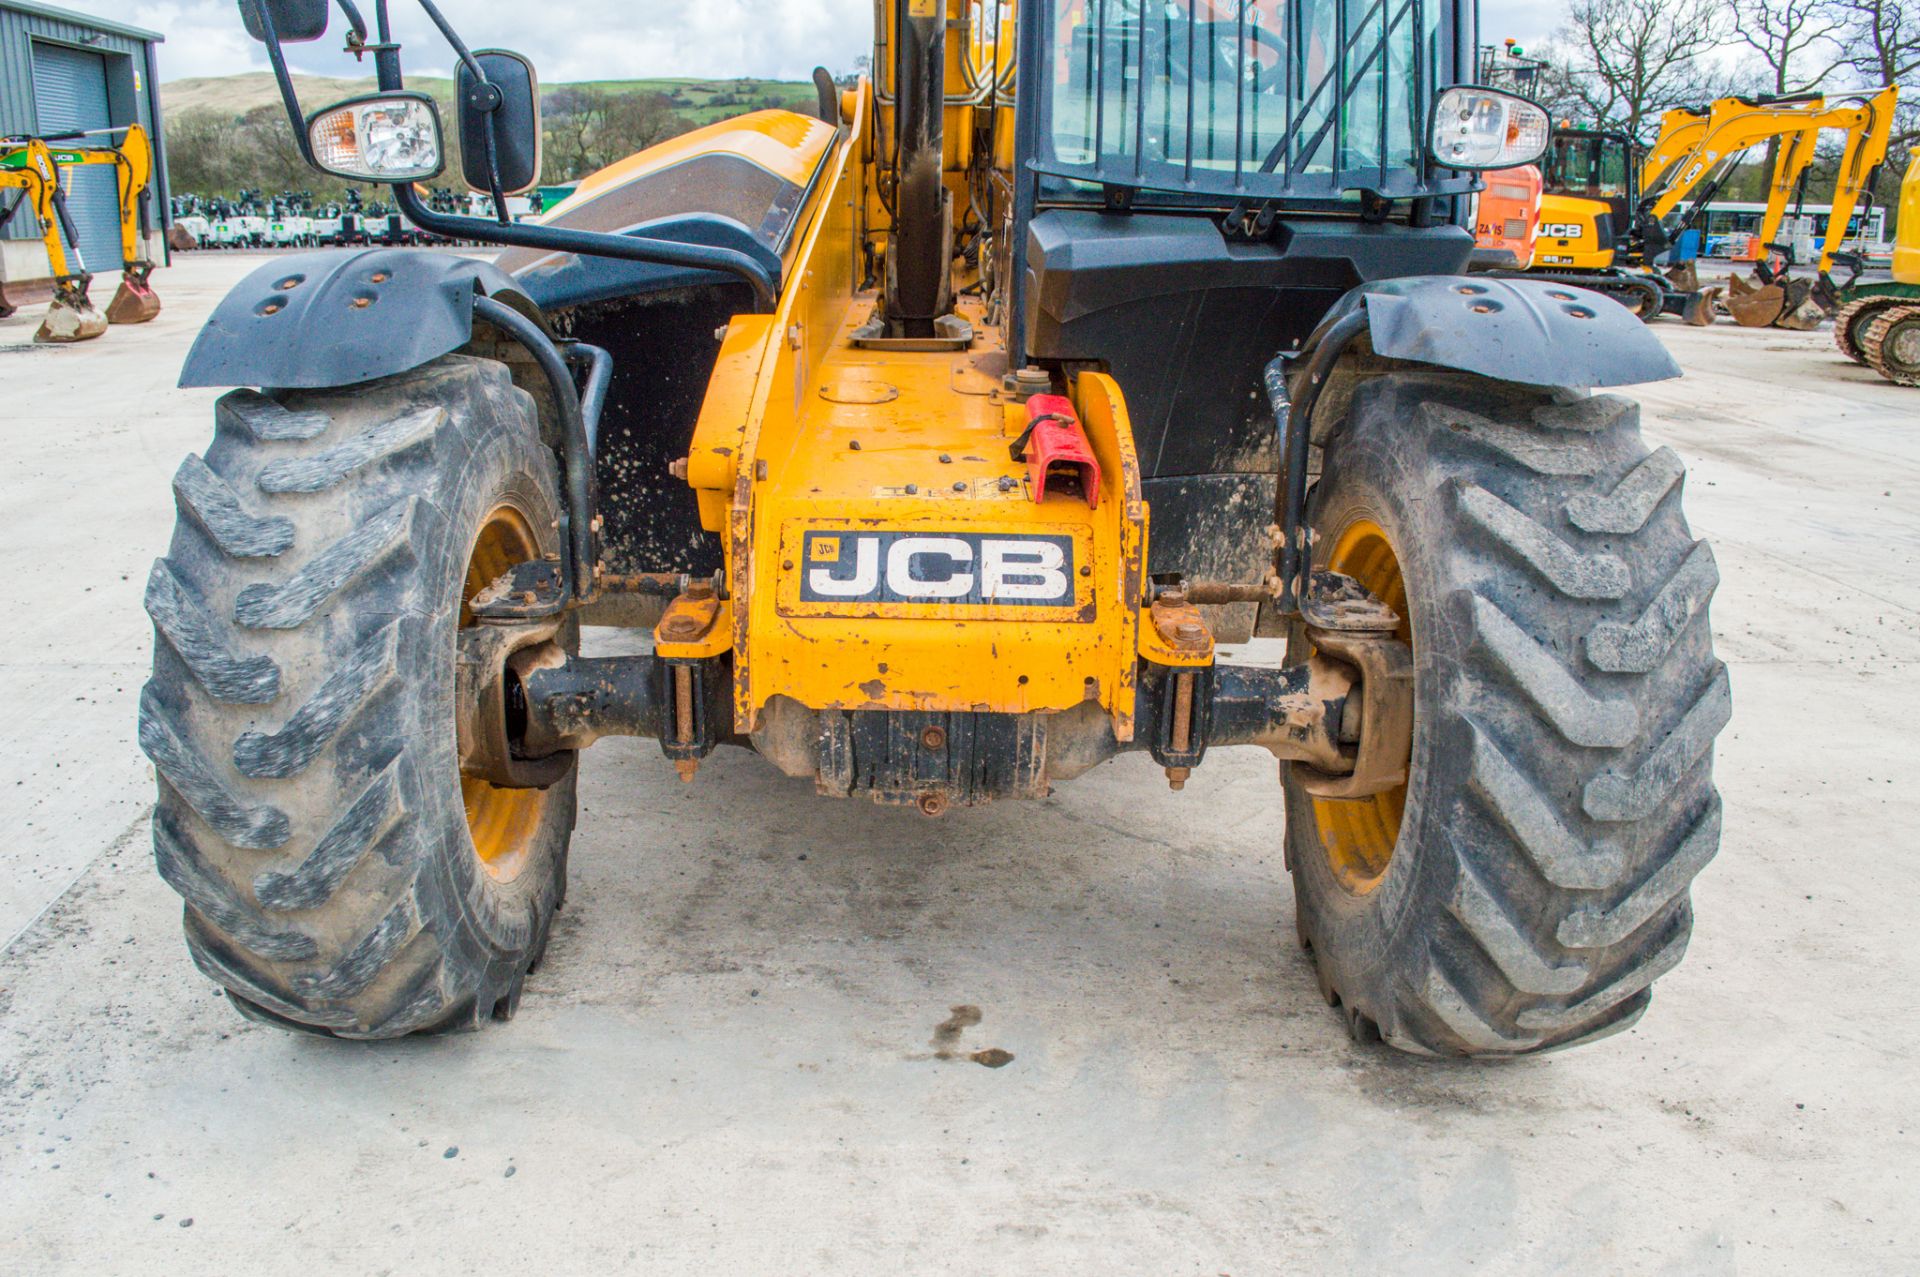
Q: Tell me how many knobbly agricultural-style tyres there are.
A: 2